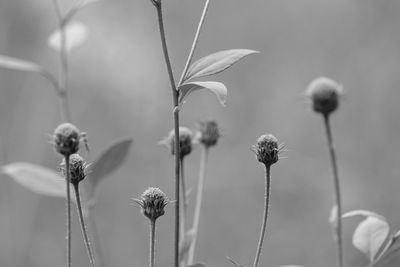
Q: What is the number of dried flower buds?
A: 7